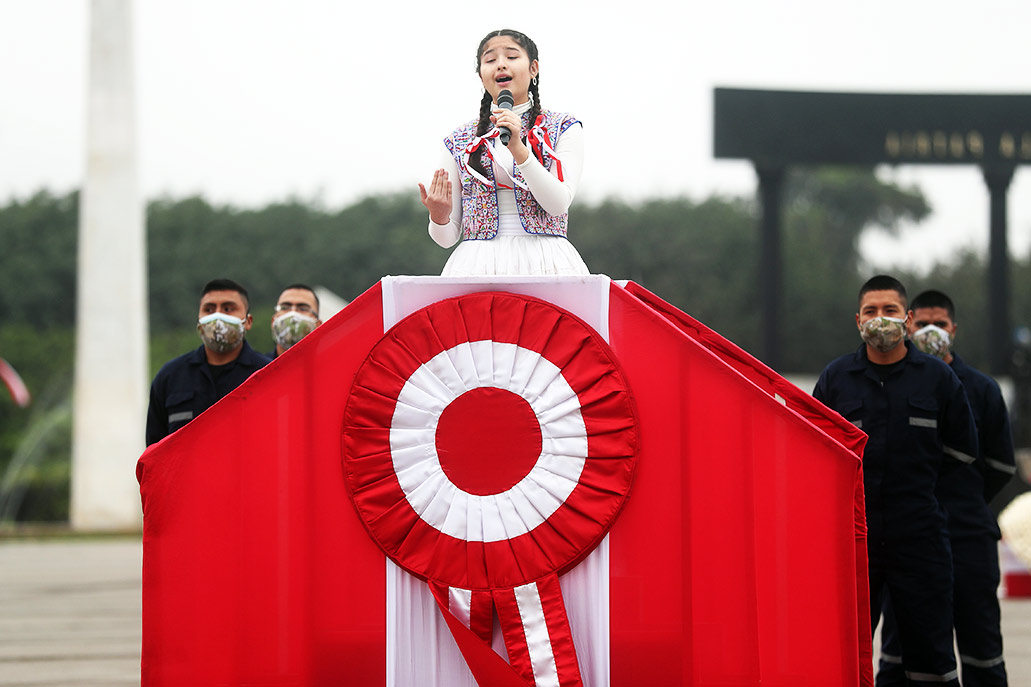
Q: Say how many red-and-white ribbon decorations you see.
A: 3